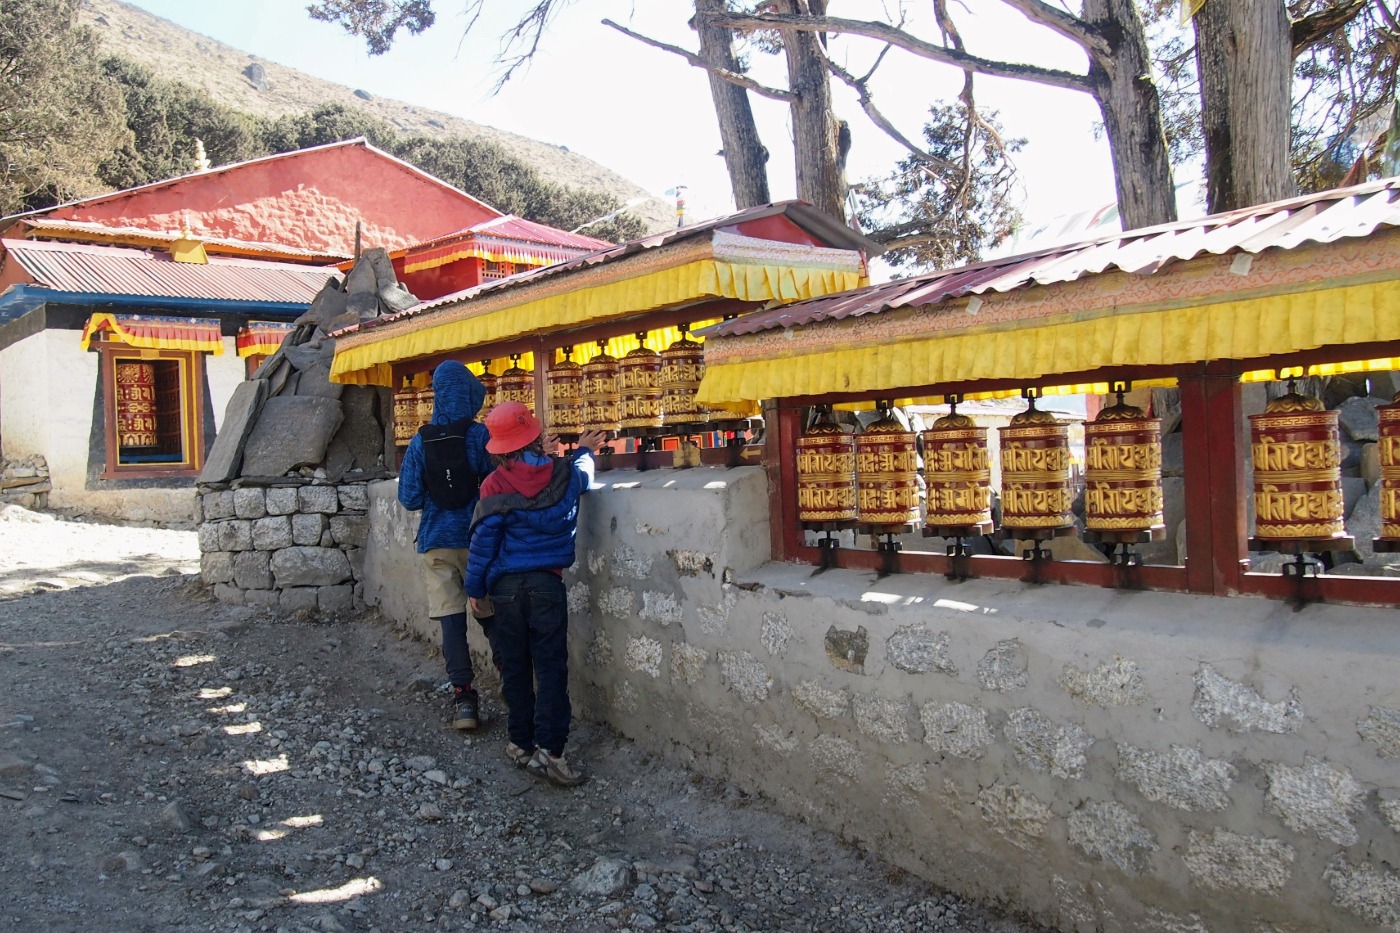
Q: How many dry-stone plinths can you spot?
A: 1